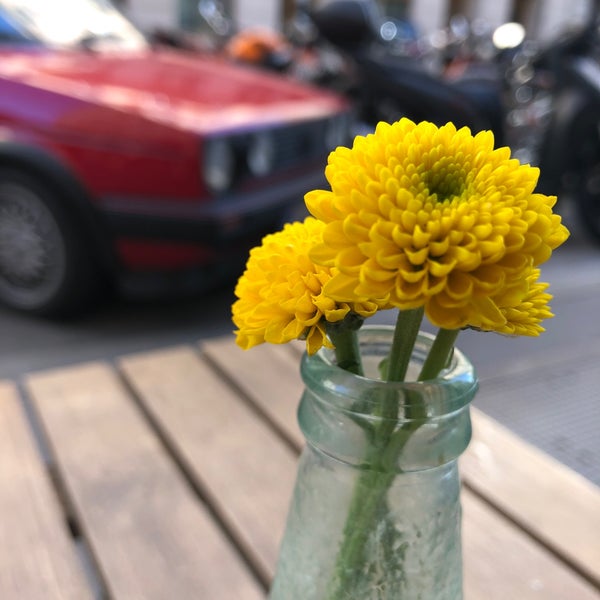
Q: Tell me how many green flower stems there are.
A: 3